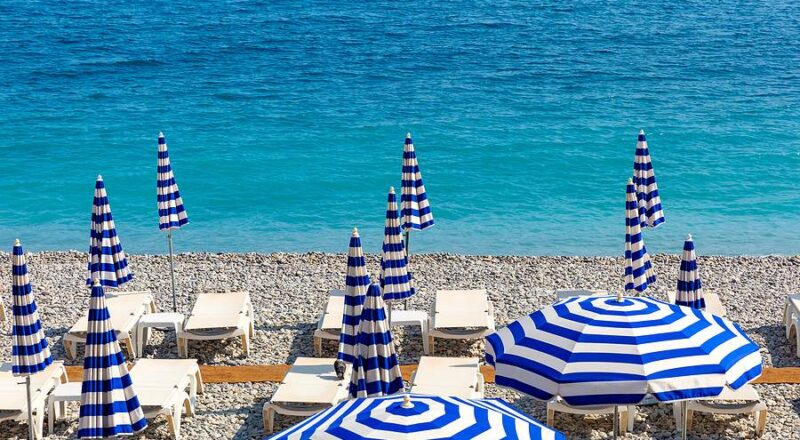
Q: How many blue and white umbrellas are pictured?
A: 13